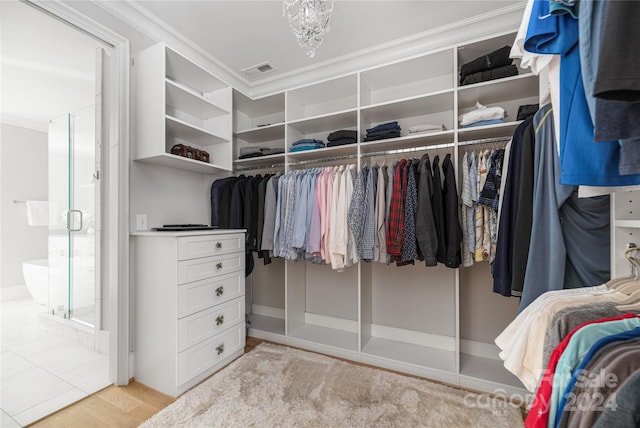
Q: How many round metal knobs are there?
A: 5